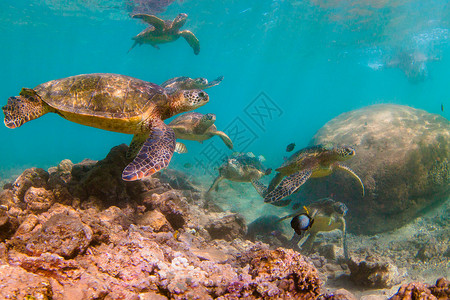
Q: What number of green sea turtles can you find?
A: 7